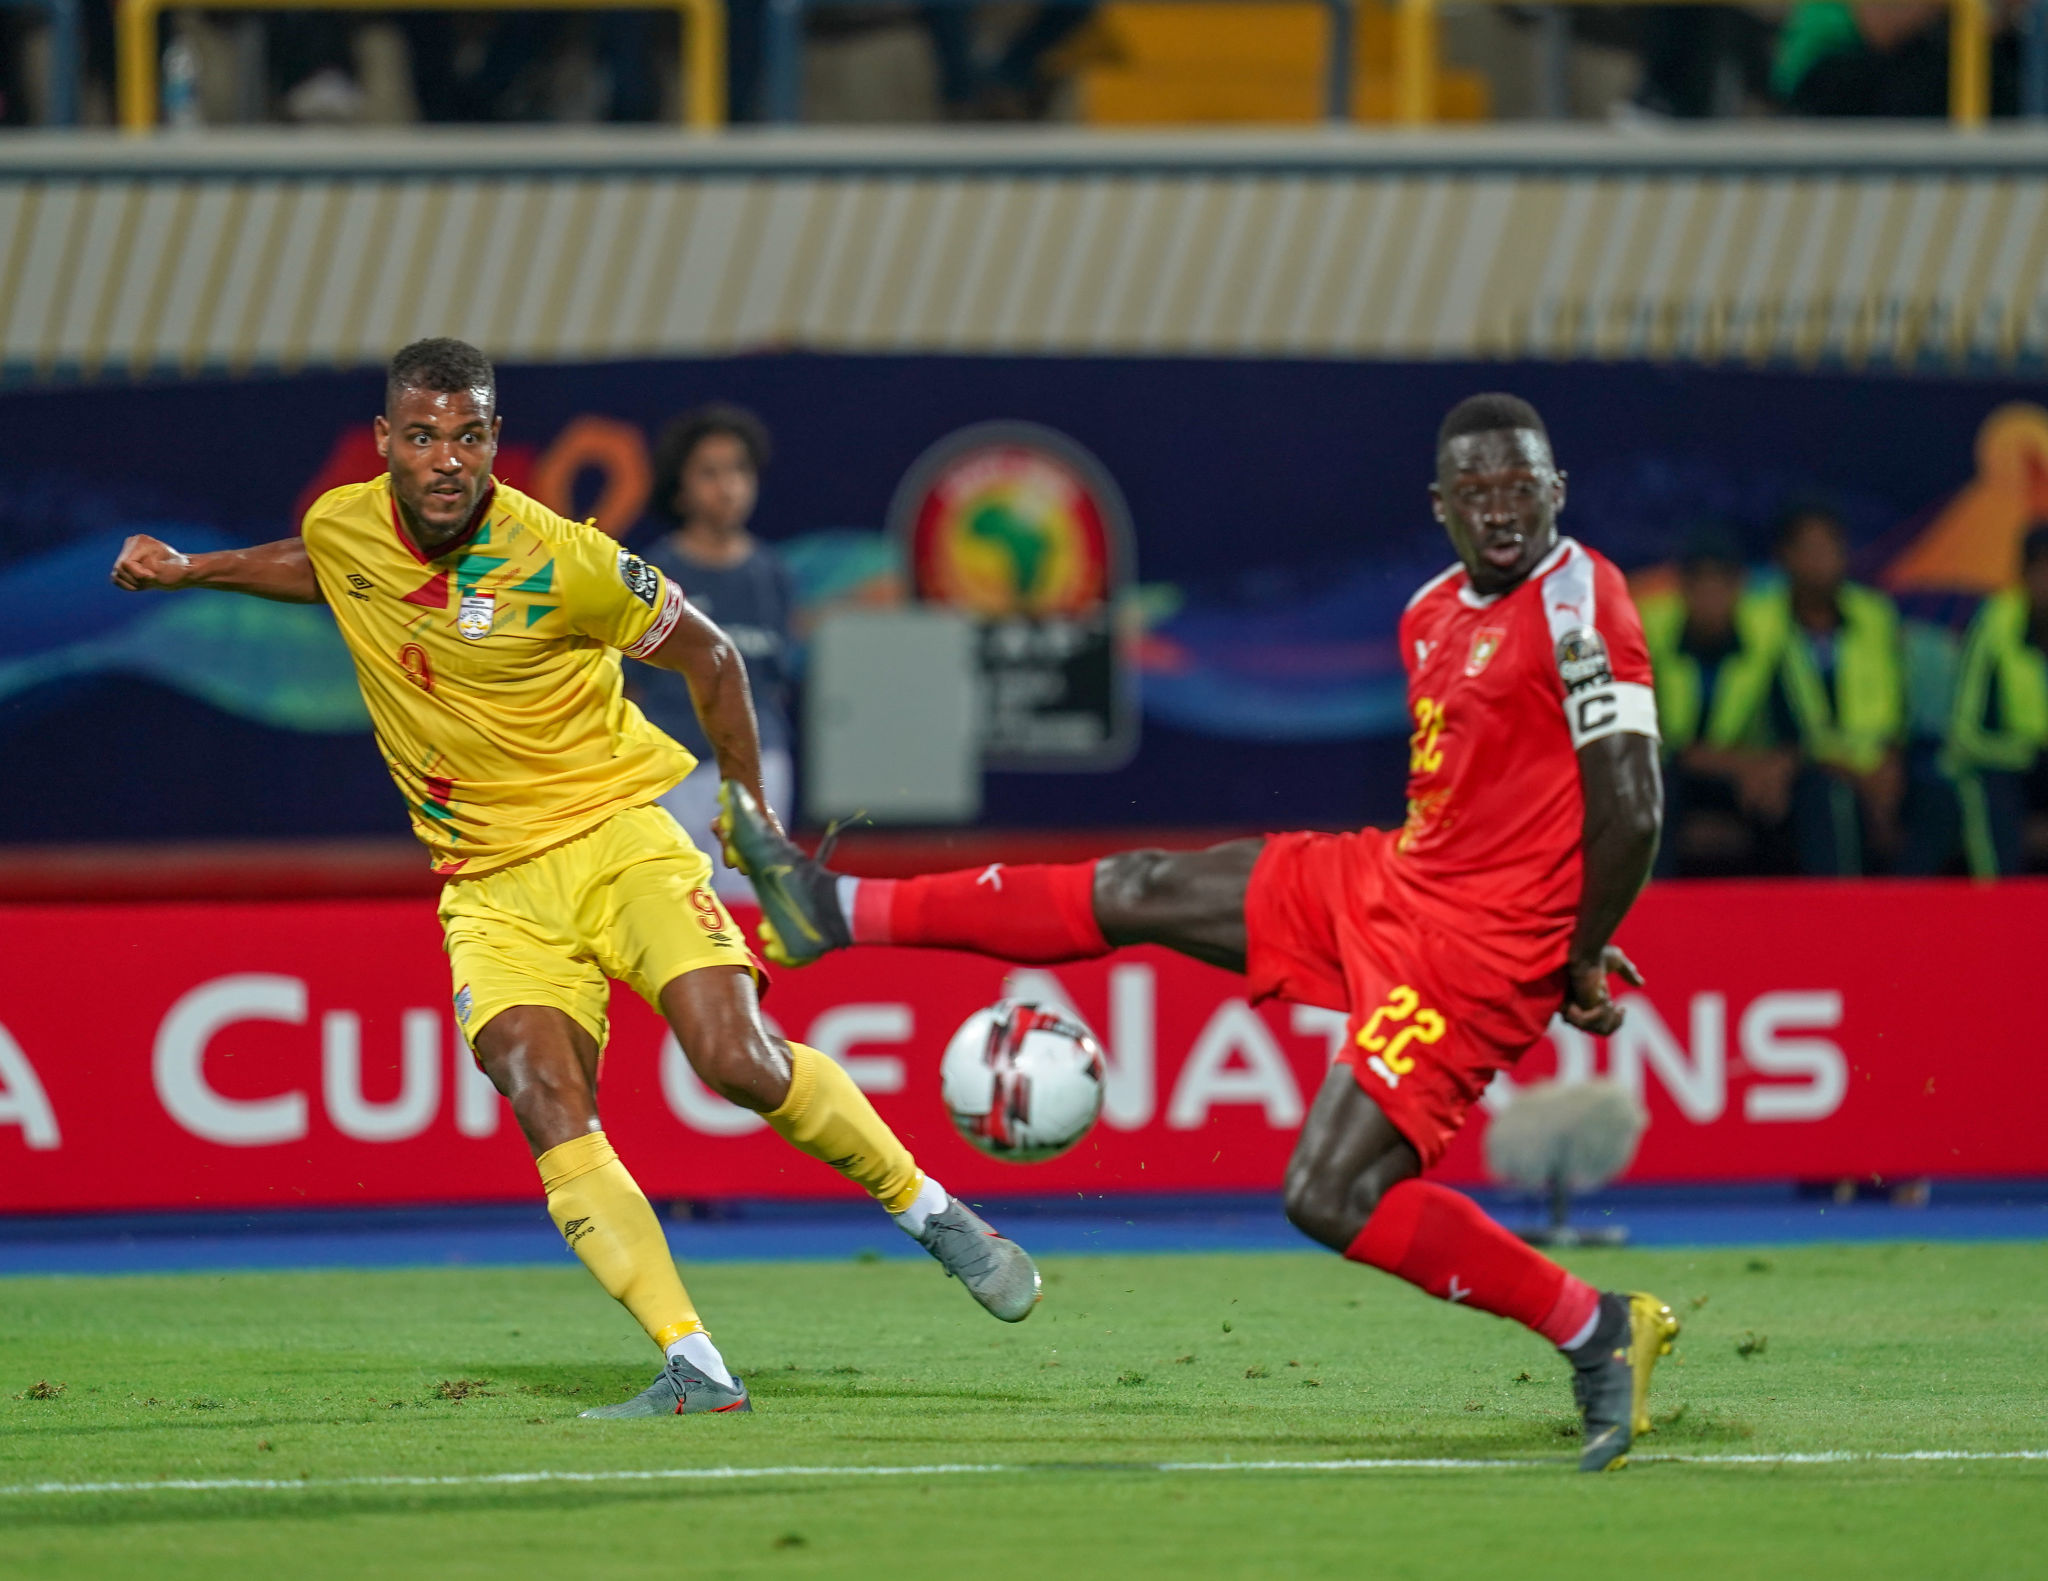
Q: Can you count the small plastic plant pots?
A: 0